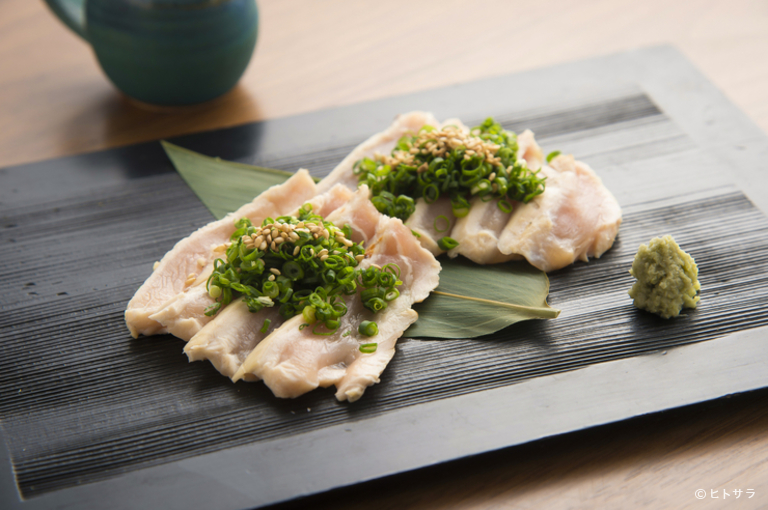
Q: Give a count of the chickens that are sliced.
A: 8